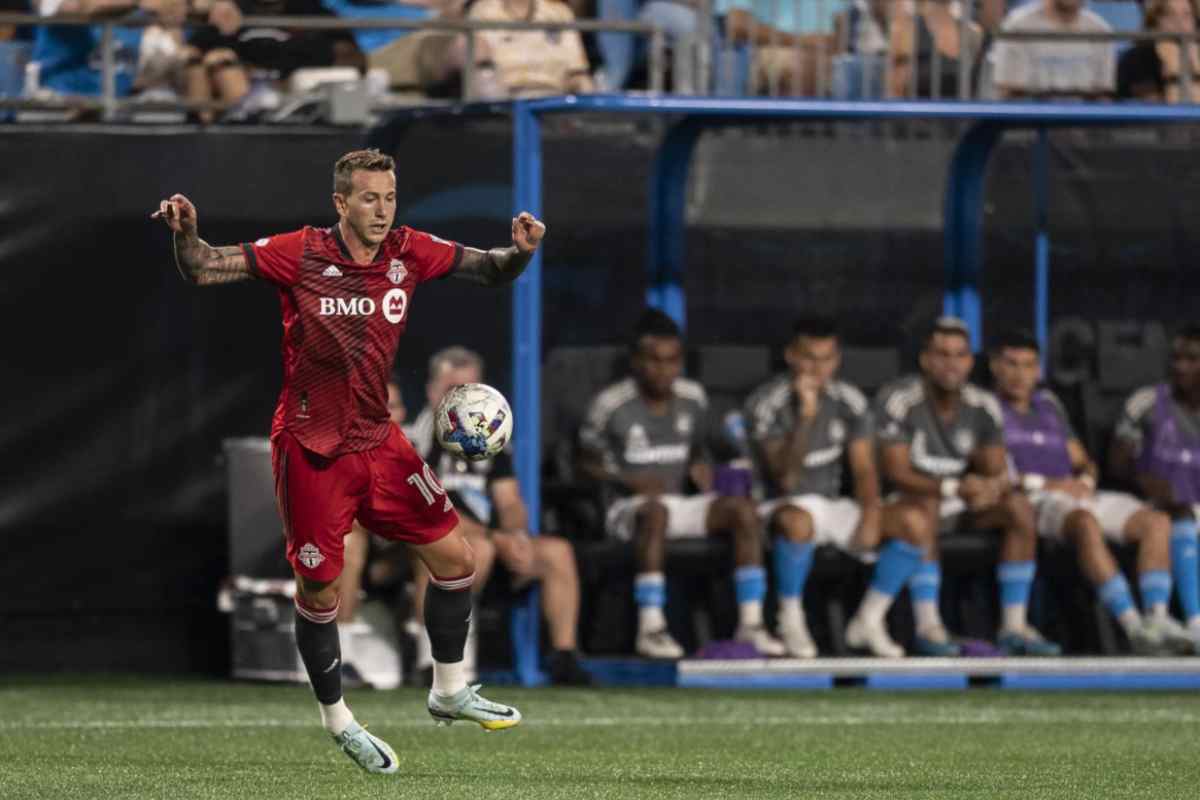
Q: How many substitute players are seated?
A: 5